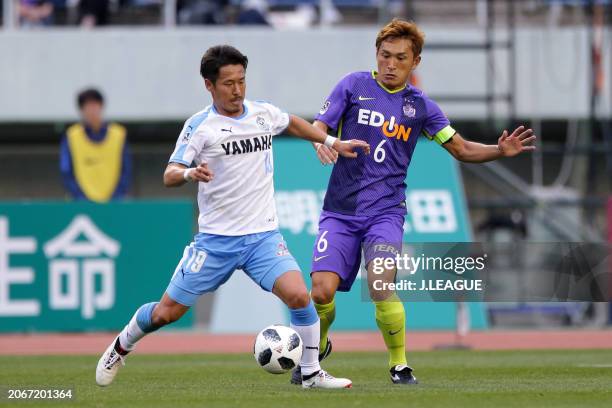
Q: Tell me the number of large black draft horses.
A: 0